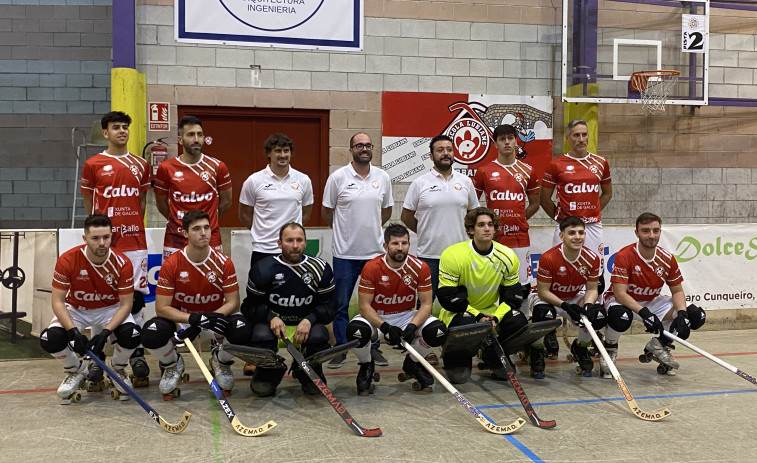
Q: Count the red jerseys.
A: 9